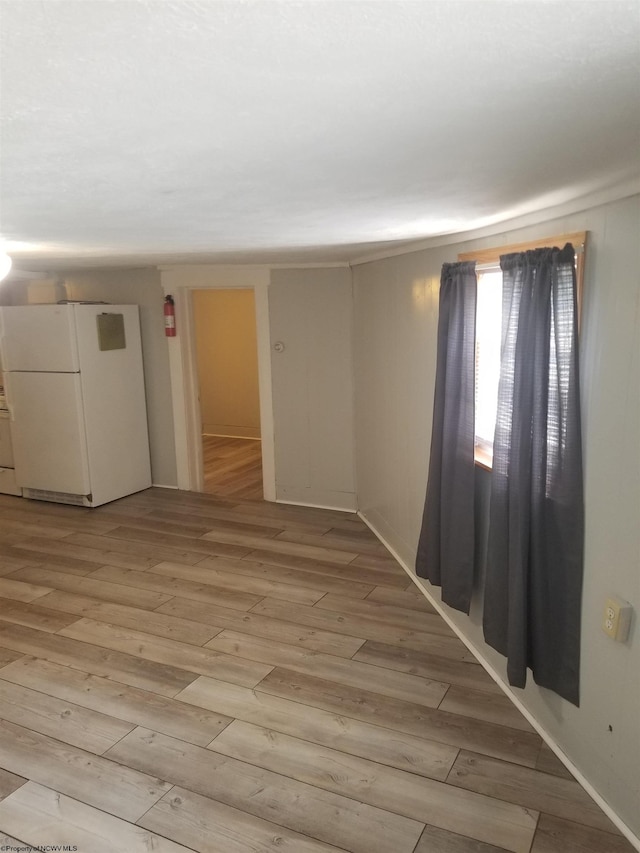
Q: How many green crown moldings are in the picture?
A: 0